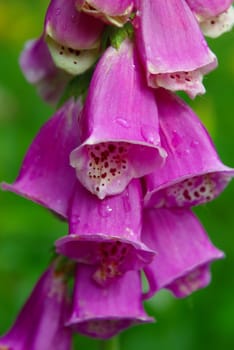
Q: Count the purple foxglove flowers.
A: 12